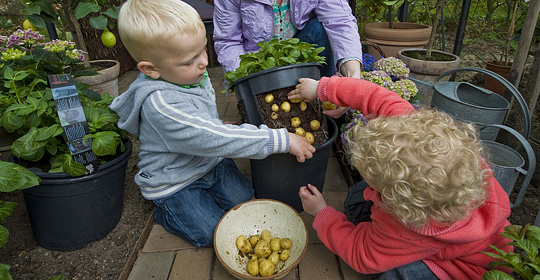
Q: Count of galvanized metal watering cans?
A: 2